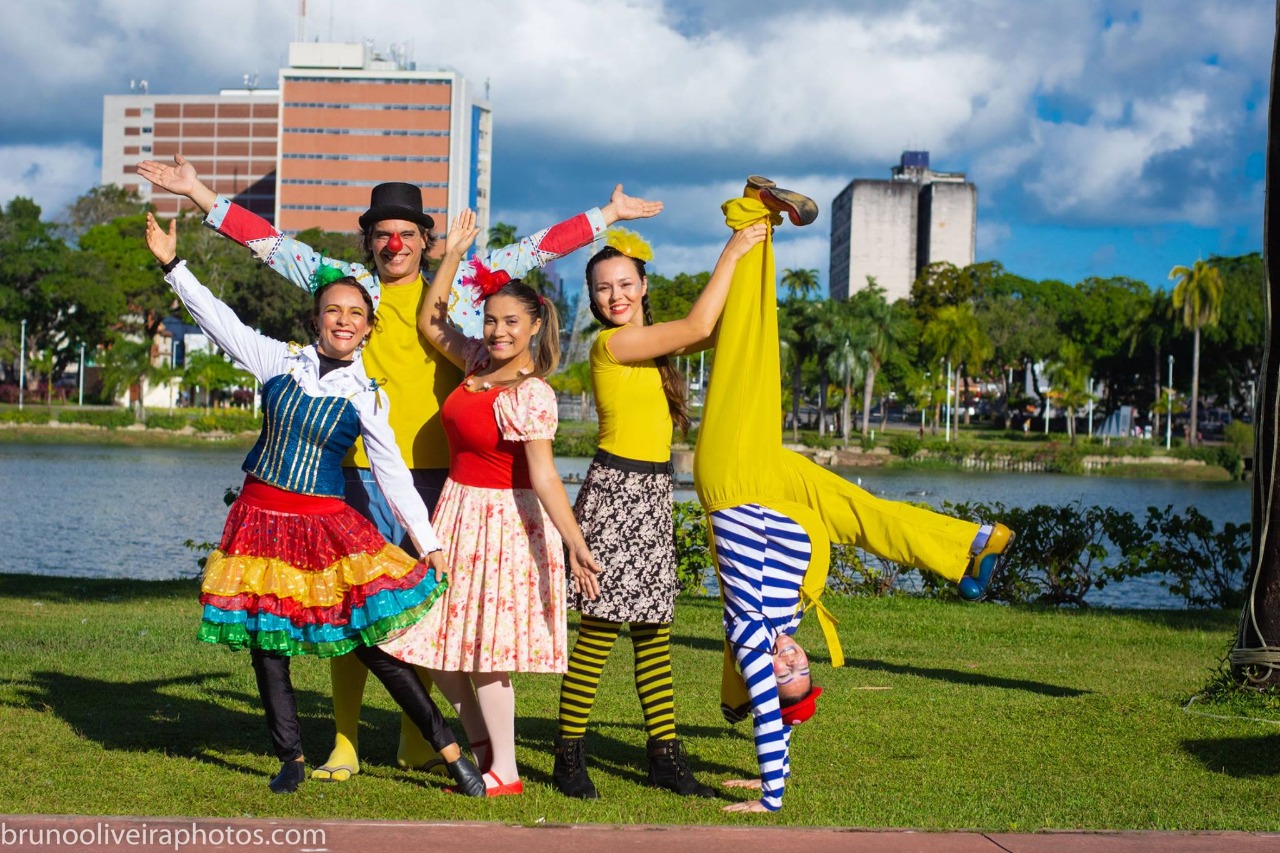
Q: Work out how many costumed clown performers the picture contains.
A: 5